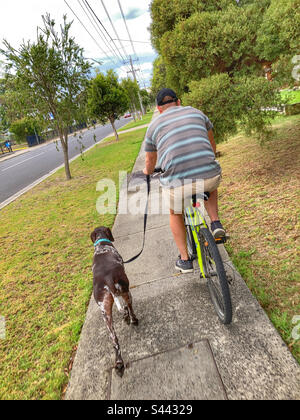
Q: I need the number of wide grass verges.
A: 2